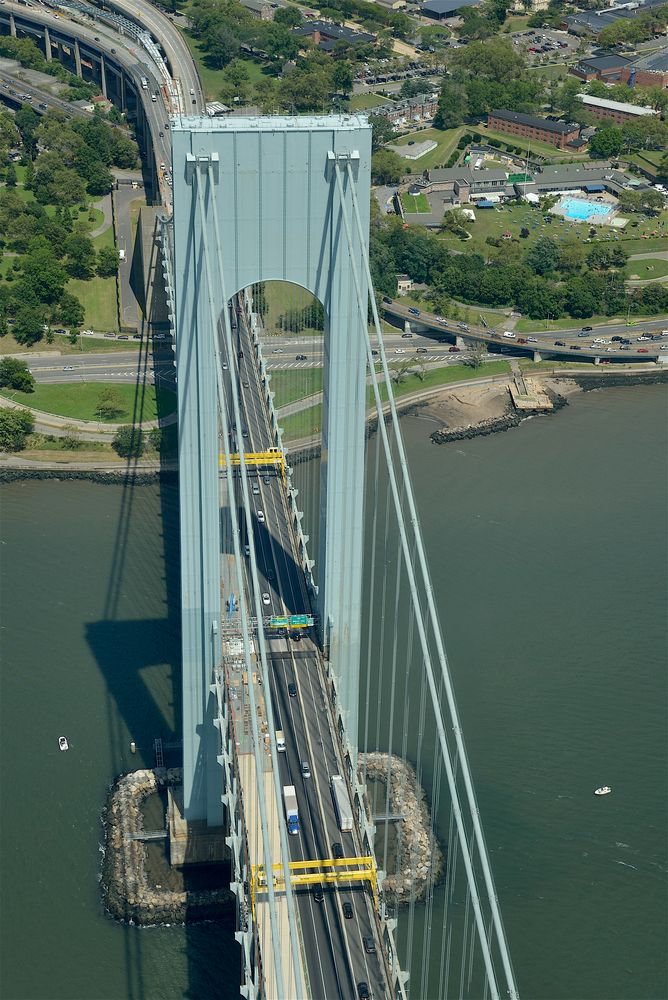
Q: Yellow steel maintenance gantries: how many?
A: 2